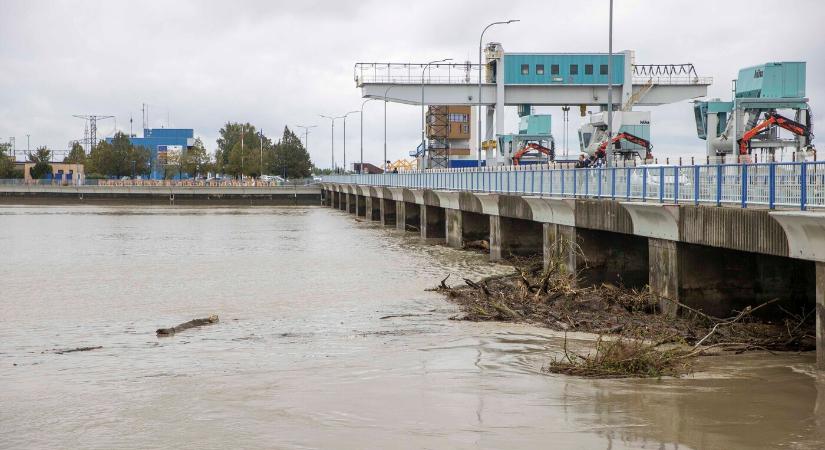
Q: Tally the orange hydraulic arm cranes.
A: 3